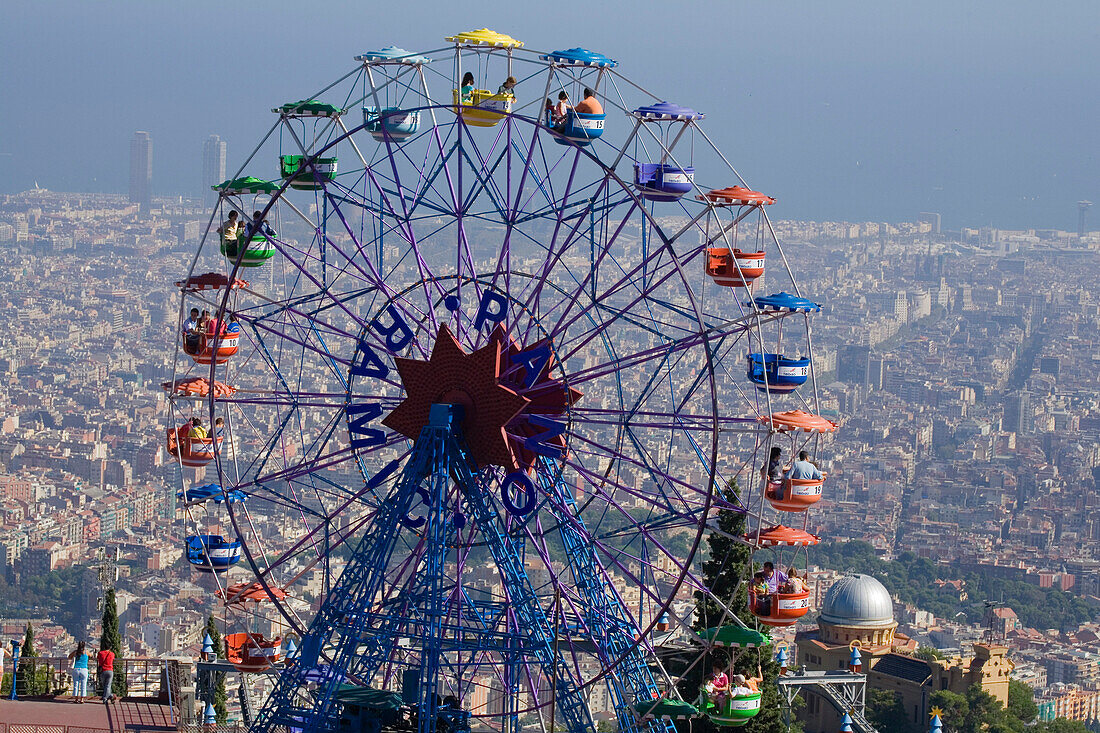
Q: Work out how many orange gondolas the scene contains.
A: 6